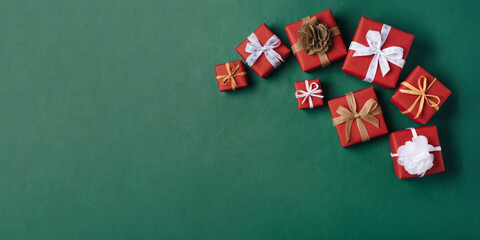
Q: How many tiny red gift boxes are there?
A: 2